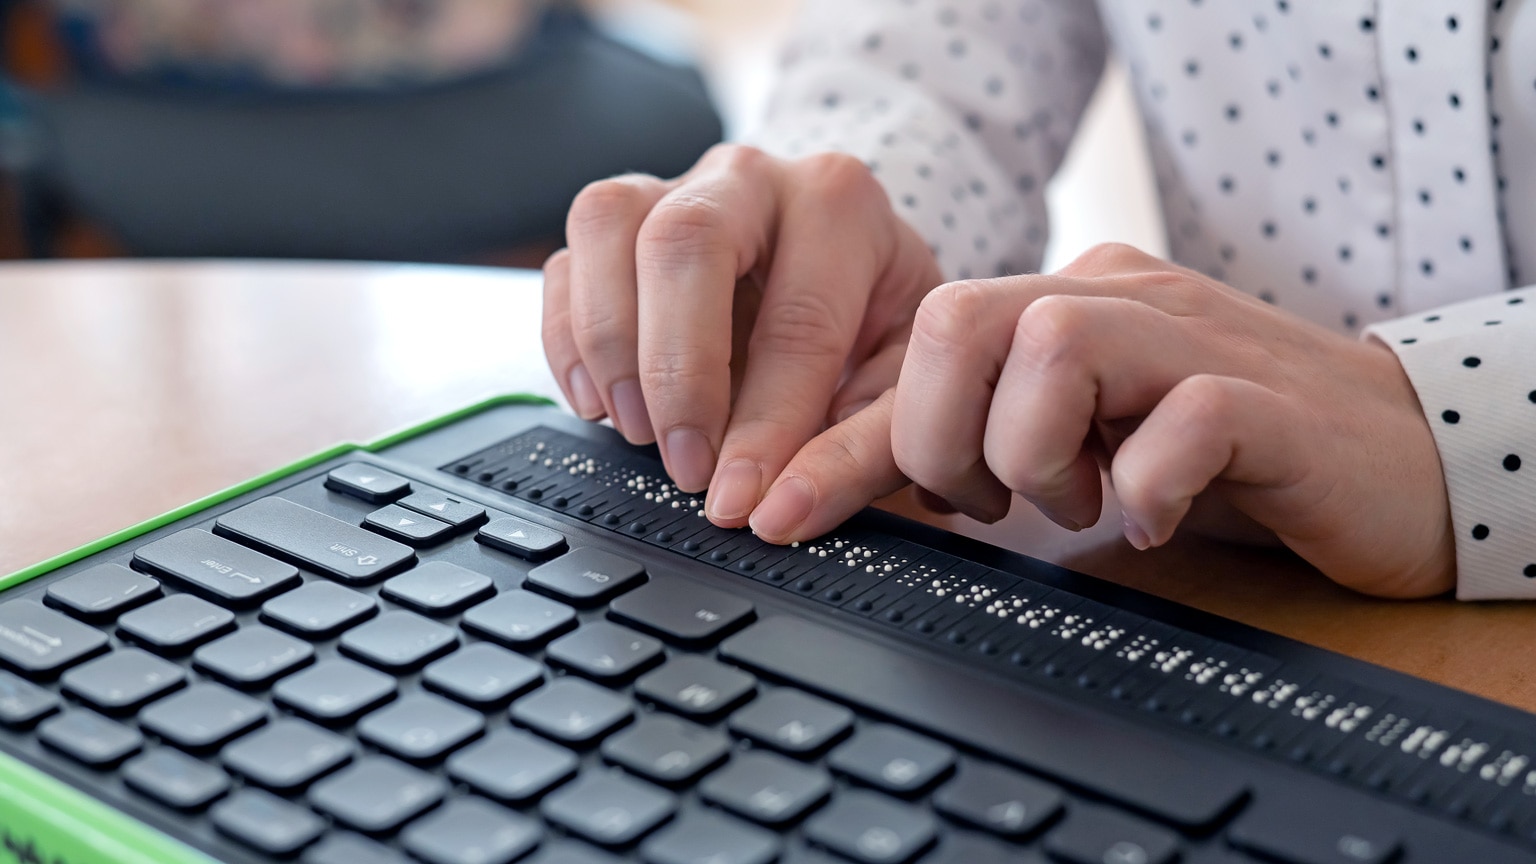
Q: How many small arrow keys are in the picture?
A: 4